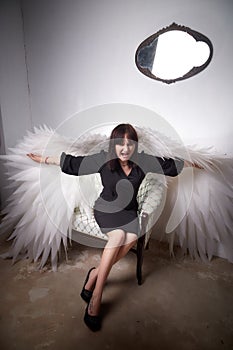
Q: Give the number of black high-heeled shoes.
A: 2